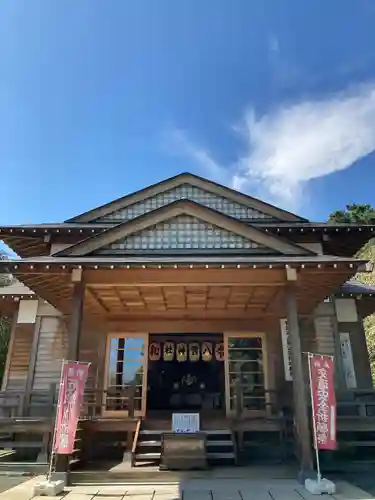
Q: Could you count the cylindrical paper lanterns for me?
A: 6